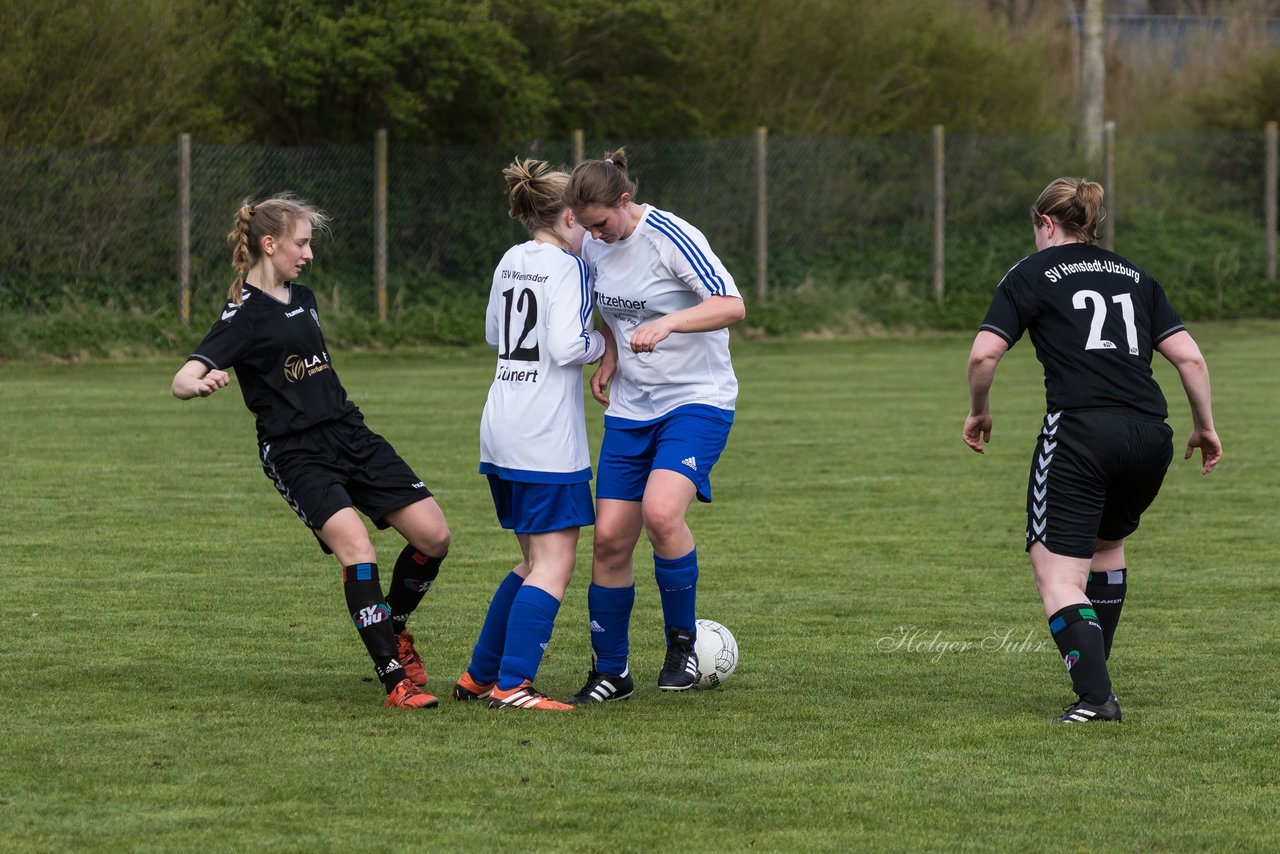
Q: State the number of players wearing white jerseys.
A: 2